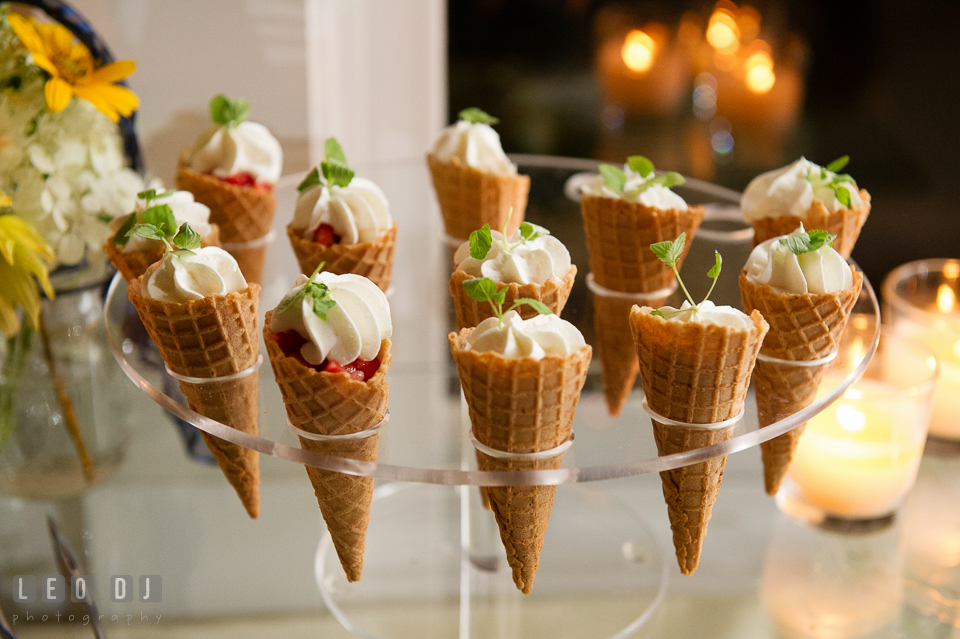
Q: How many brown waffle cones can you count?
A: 12